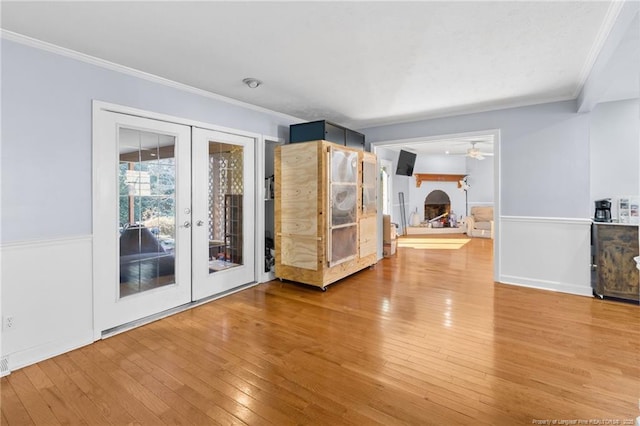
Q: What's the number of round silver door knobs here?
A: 2